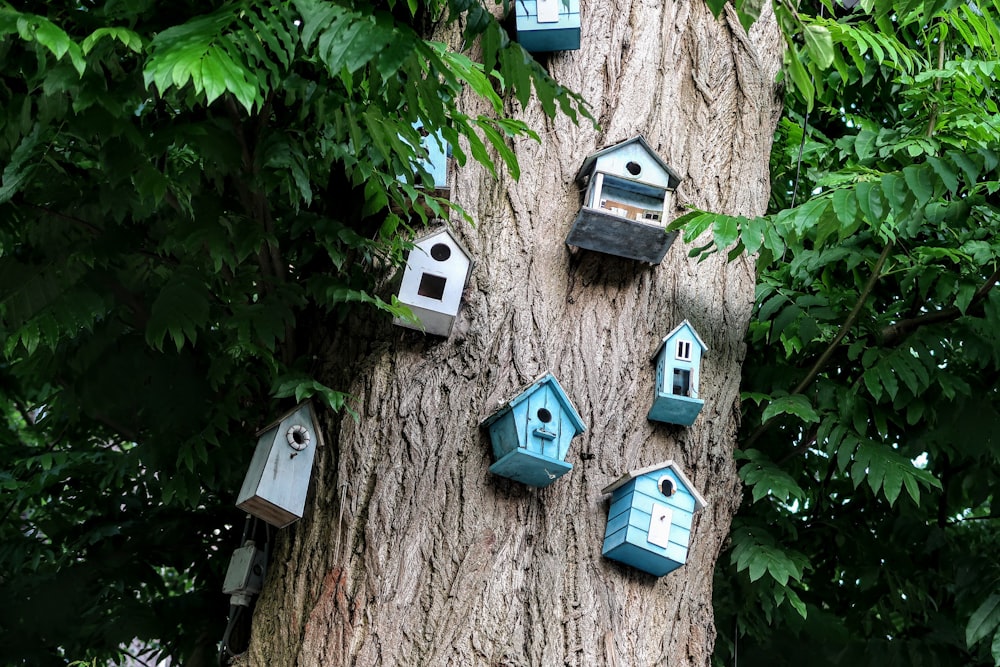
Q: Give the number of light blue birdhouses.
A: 5